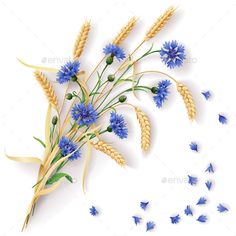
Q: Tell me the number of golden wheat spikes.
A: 7